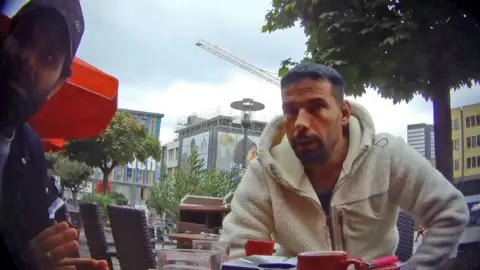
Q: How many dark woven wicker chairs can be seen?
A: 3